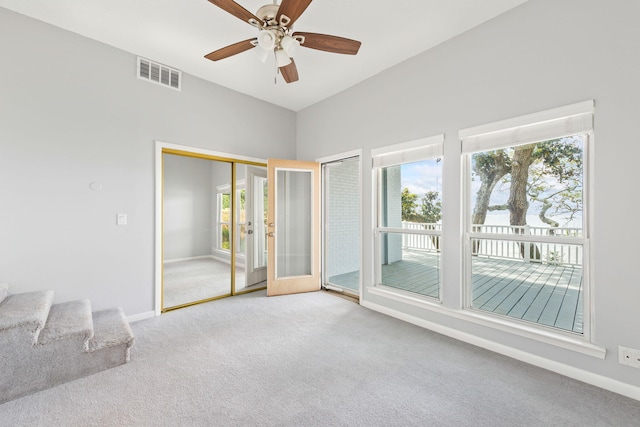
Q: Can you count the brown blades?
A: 5